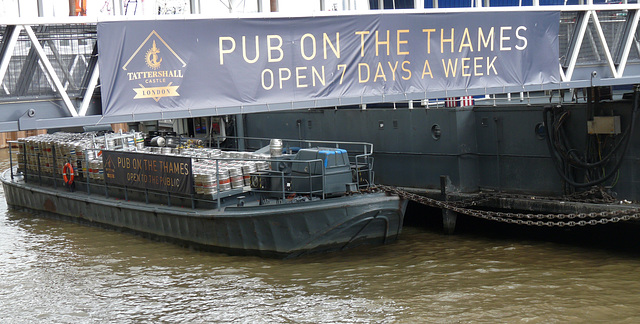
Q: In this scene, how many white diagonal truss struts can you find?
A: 7